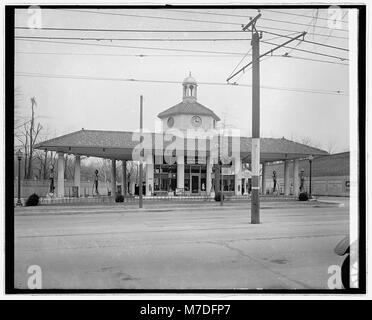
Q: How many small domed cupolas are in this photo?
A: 1